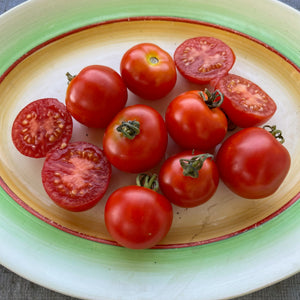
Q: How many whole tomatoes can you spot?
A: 7